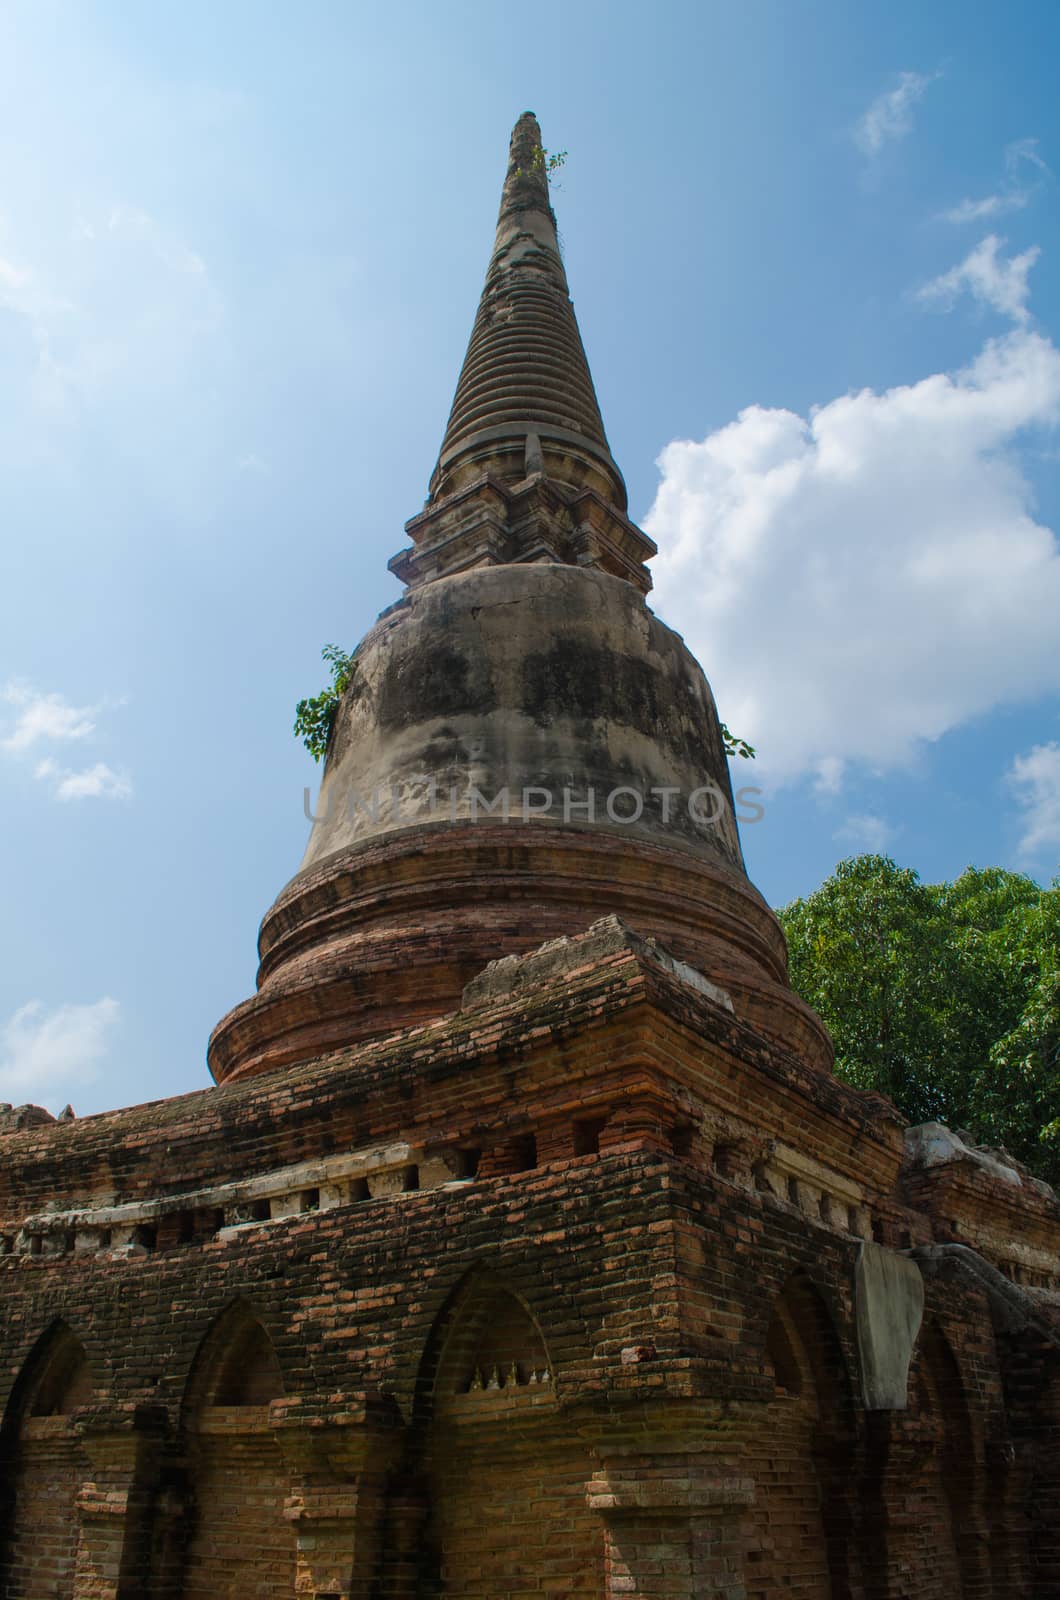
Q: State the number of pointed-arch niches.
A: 5